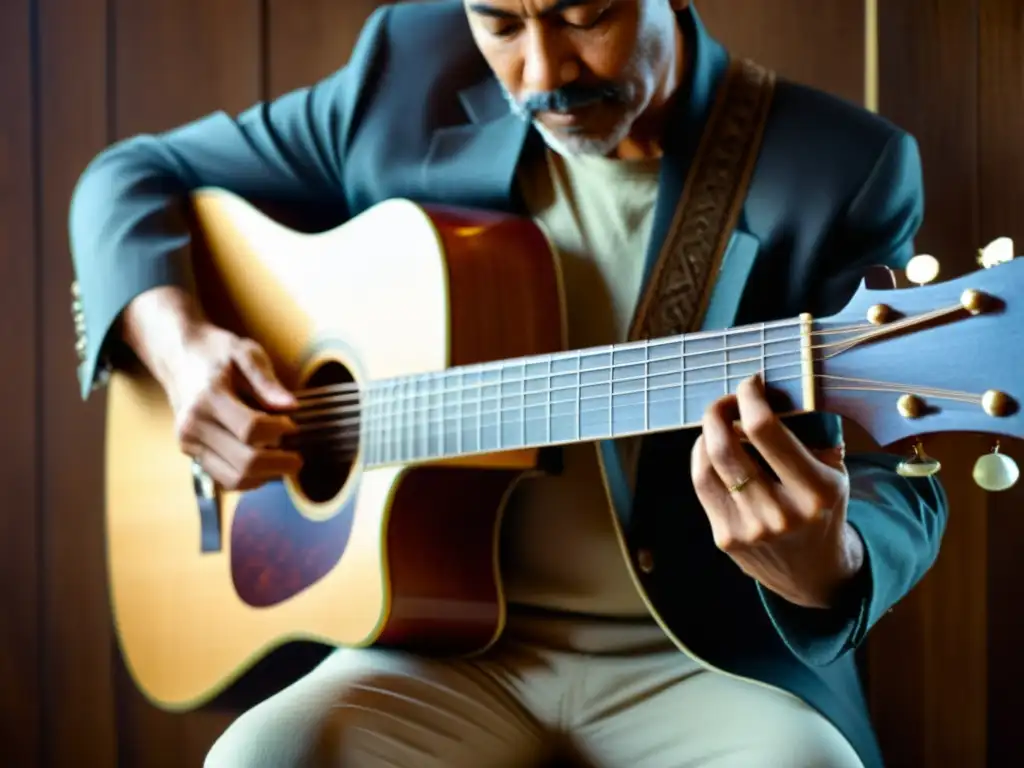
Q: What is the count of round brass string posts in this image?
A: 4